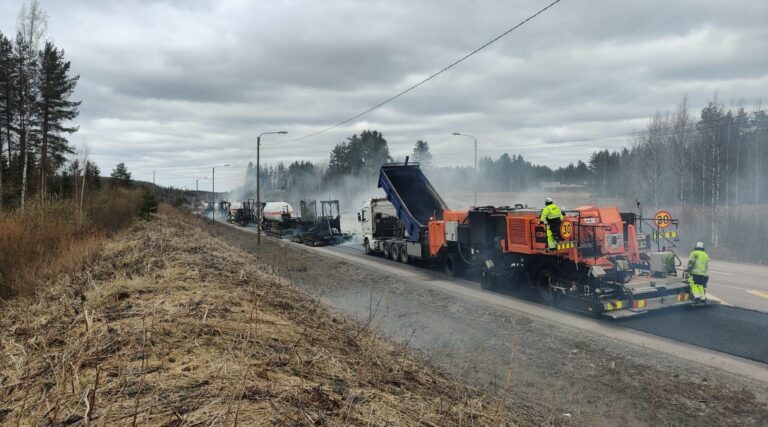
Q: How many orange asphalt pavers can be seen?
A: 1